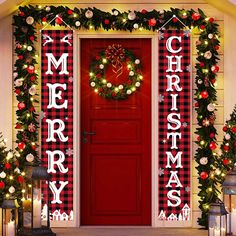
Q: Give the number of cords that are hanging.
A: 2